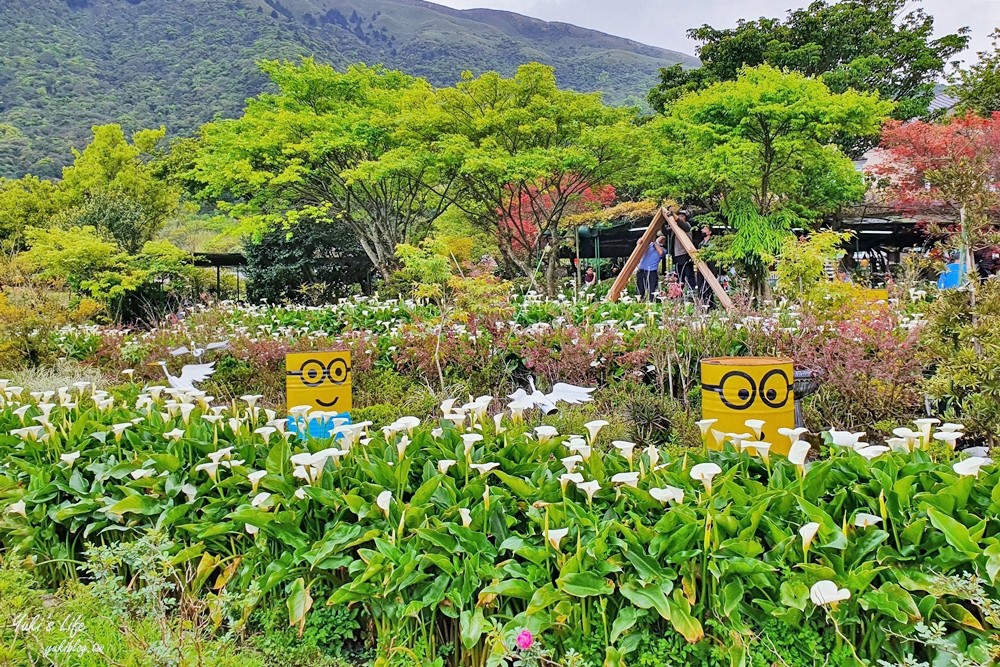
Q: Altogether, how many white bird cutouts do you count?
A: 3